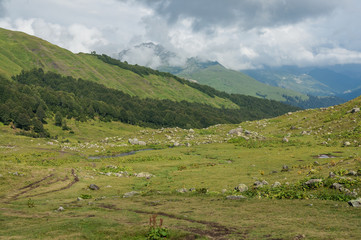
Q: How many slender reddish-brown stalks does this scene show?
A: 3